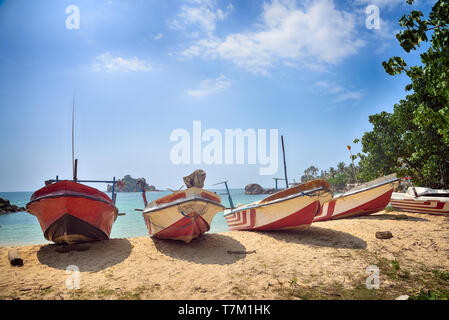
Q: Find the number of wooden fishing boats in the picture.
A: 5